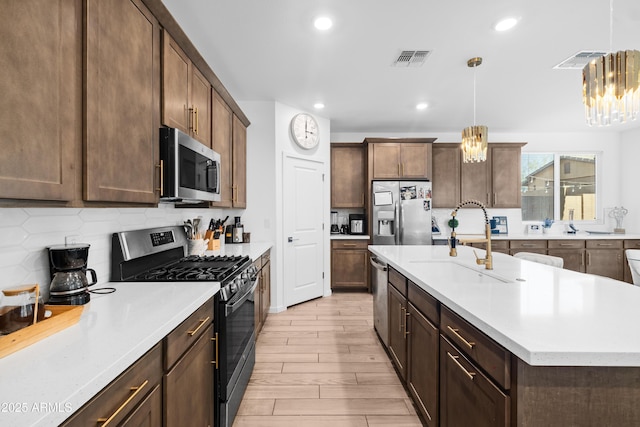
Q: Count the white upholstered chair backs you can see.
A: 2